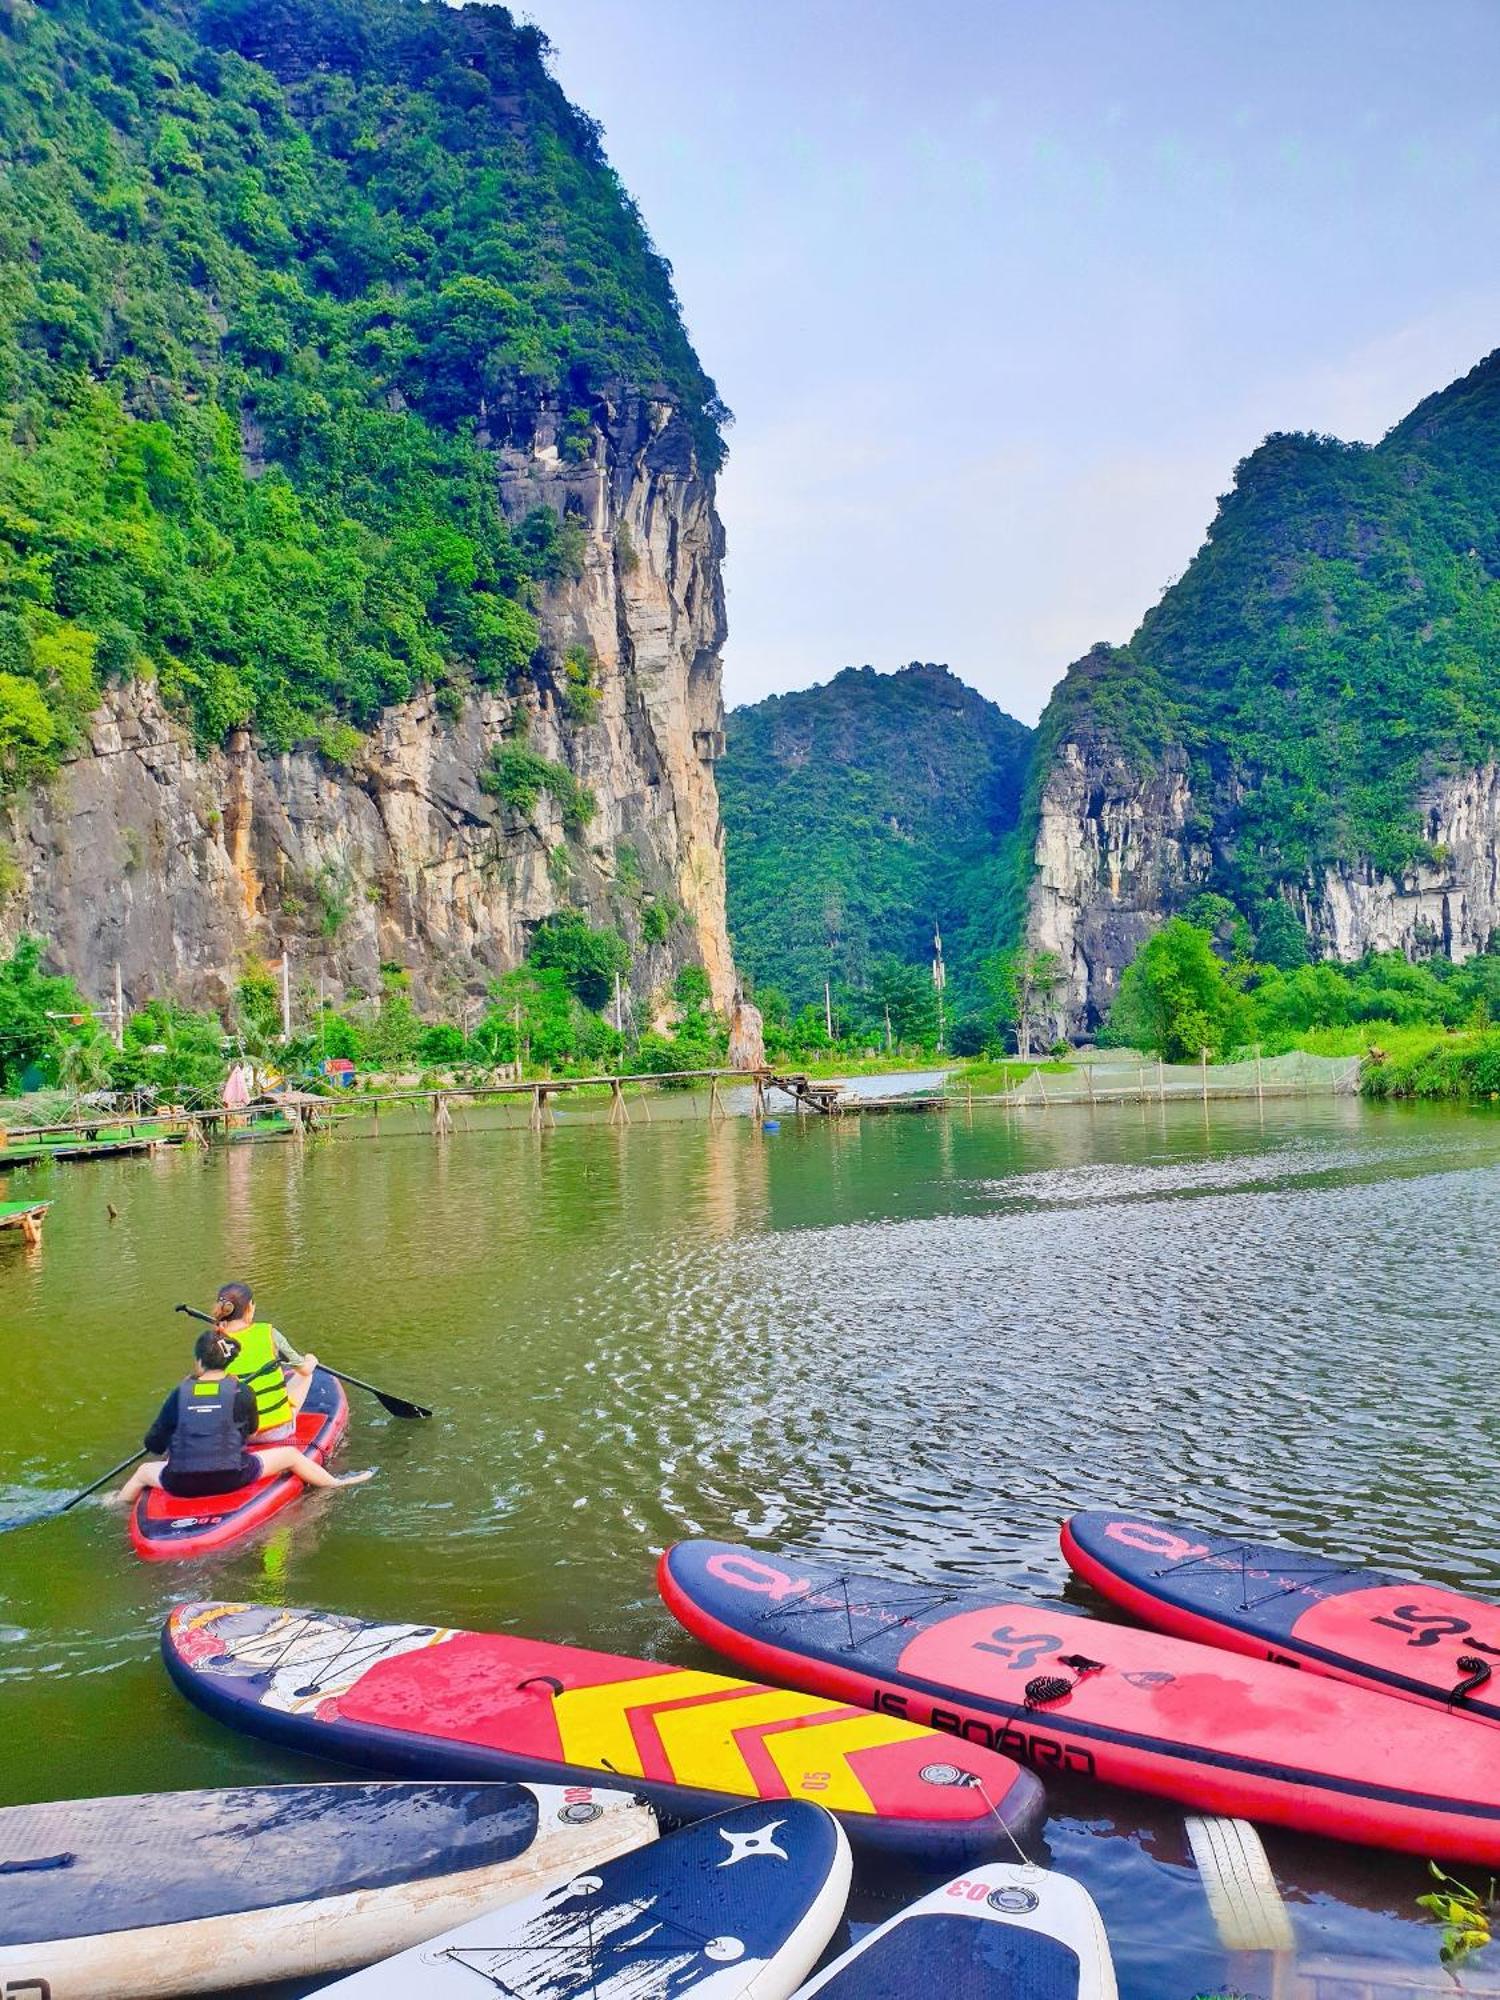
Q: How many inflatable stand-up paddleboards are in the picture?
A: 7